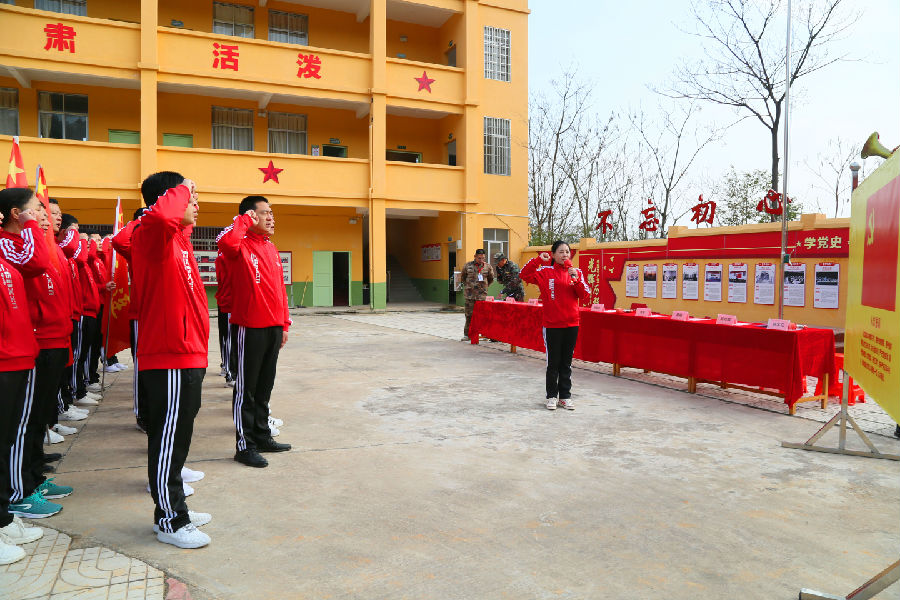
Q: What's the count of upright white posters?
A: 9